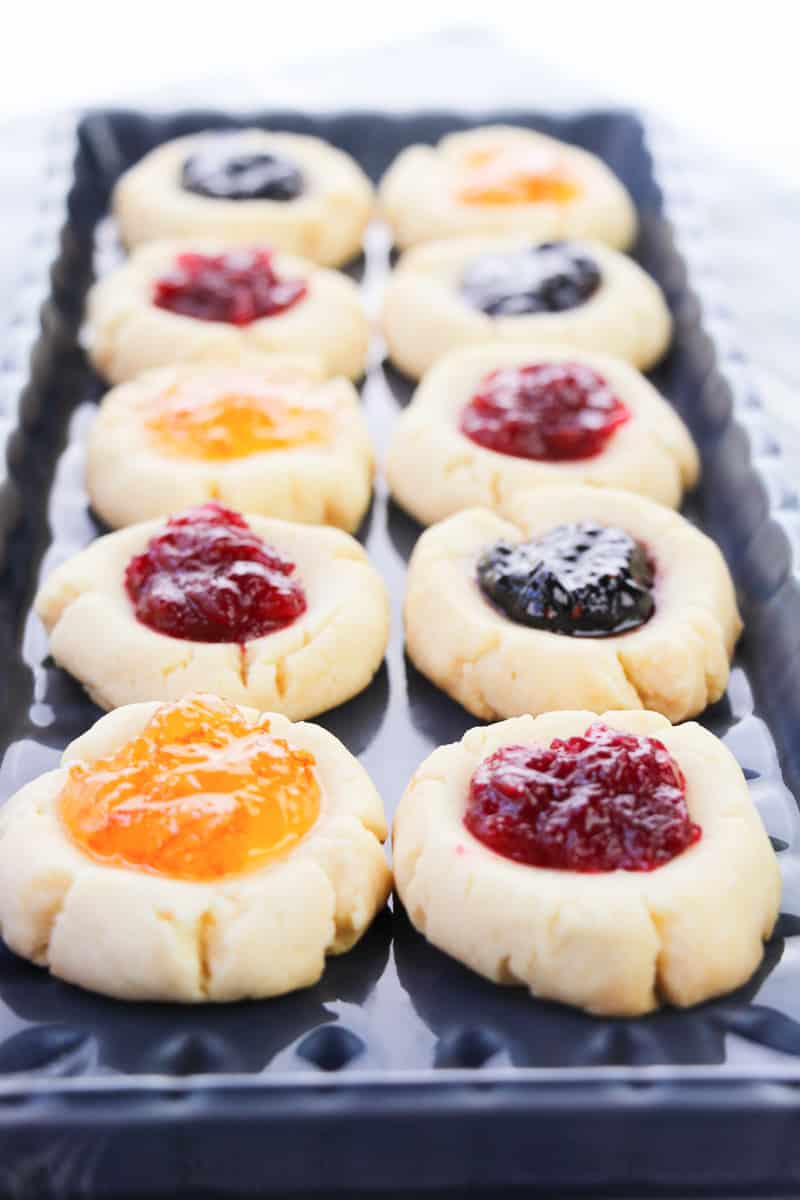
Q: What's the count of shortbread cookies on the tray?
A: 10